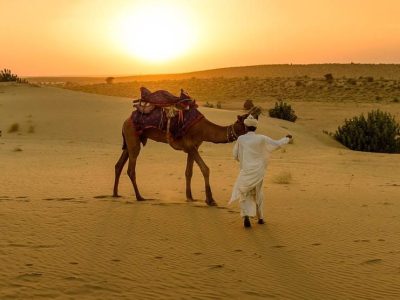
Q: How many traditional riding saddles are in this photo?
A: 1